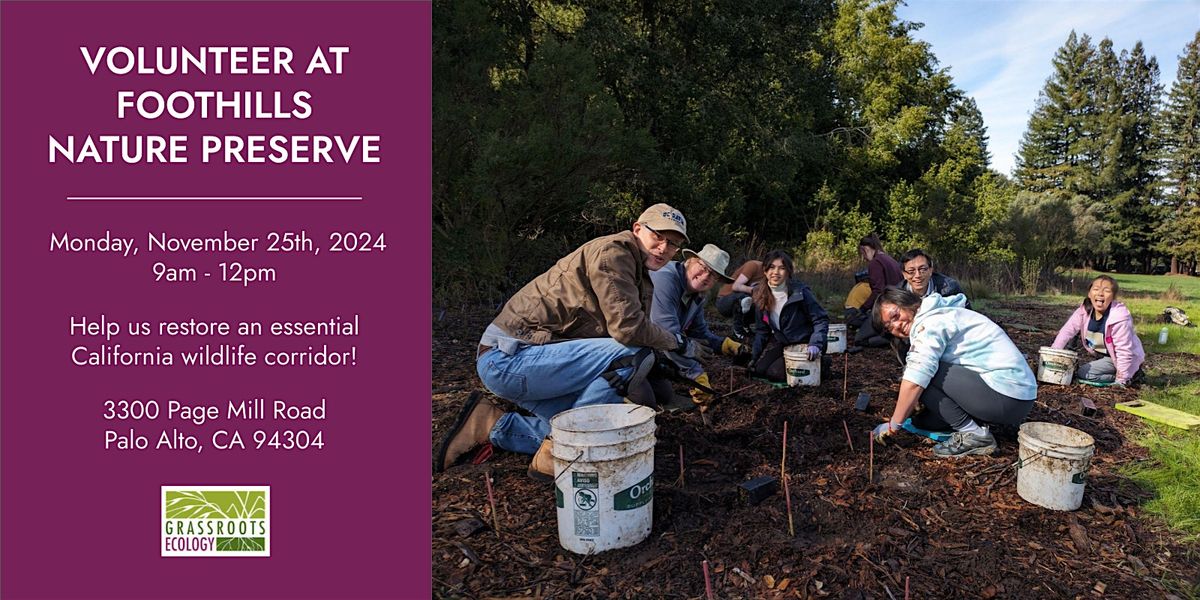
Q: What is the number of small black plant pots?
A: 3